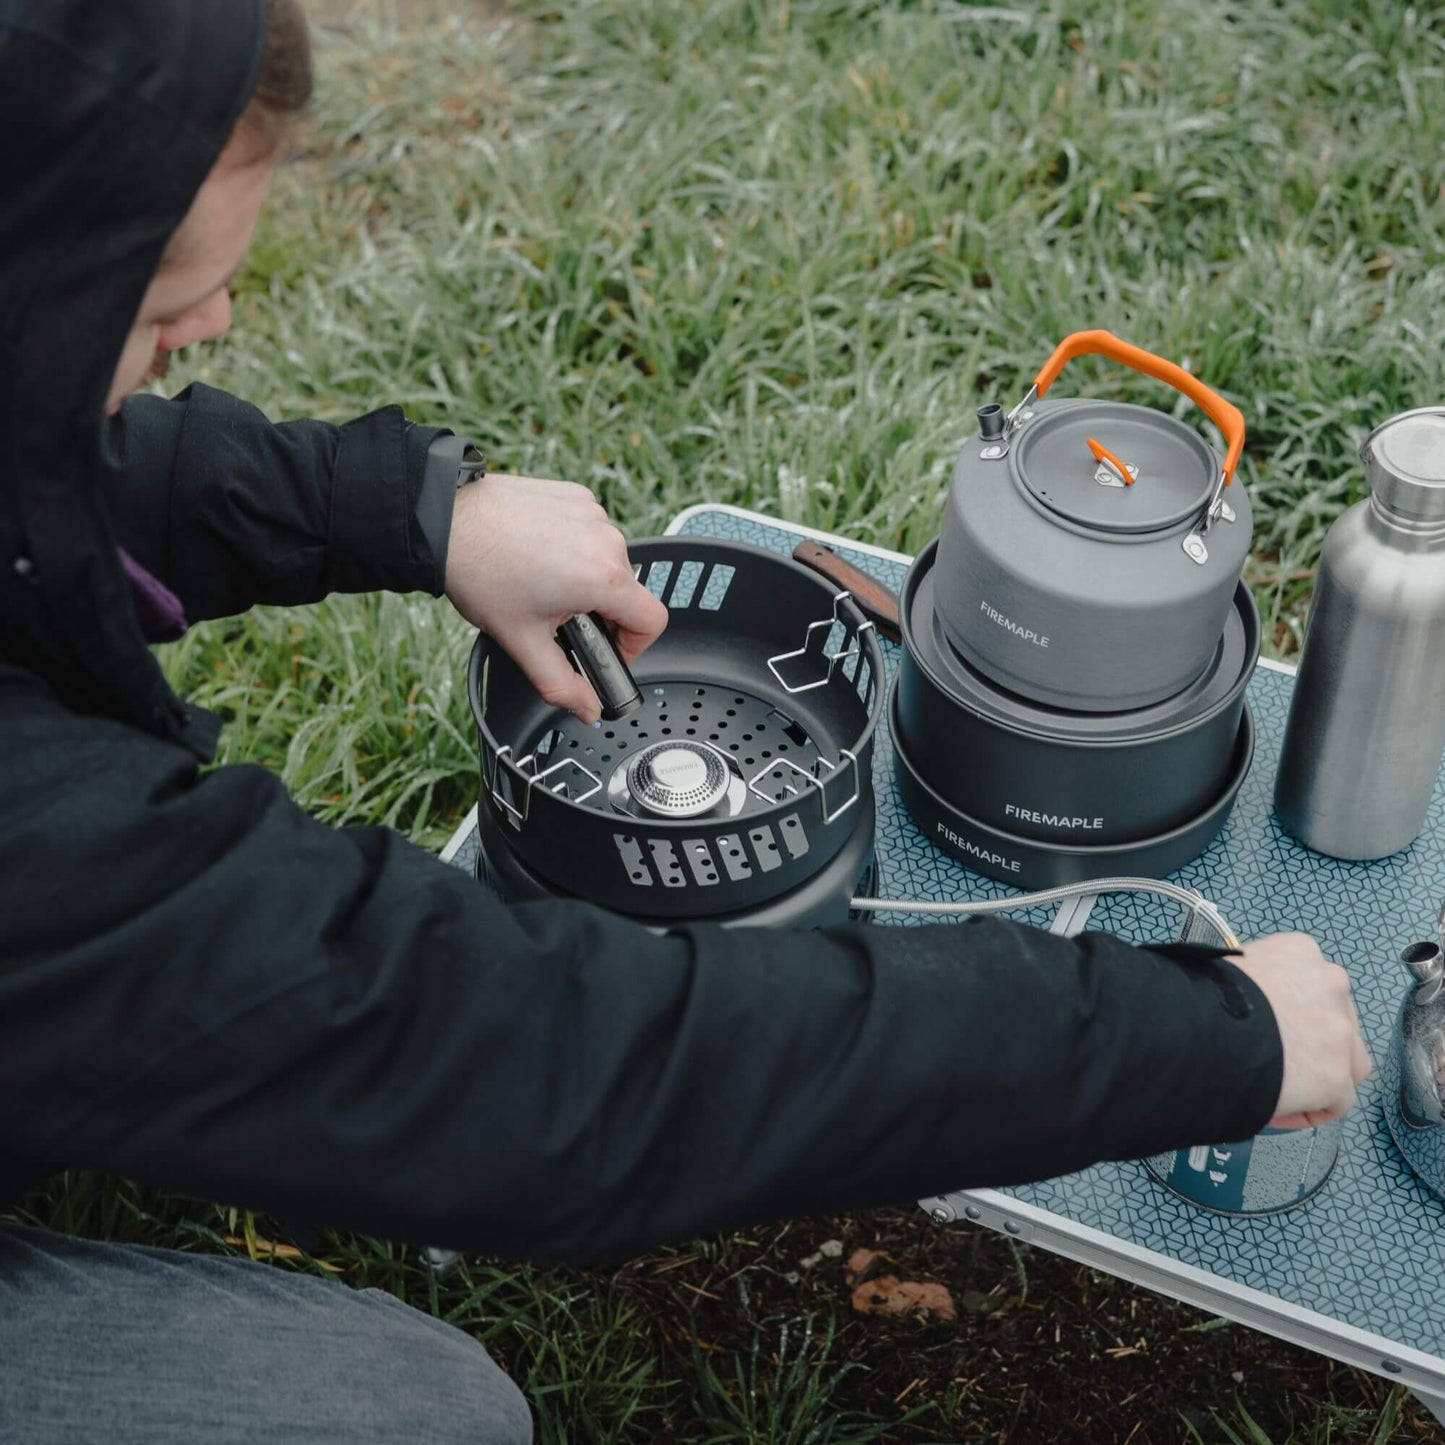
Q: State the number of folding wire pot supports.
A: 3